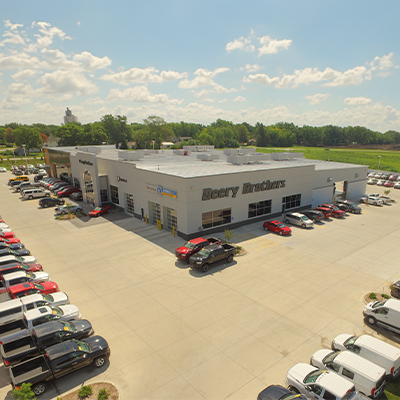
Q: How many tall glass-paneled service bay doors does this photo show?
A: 3